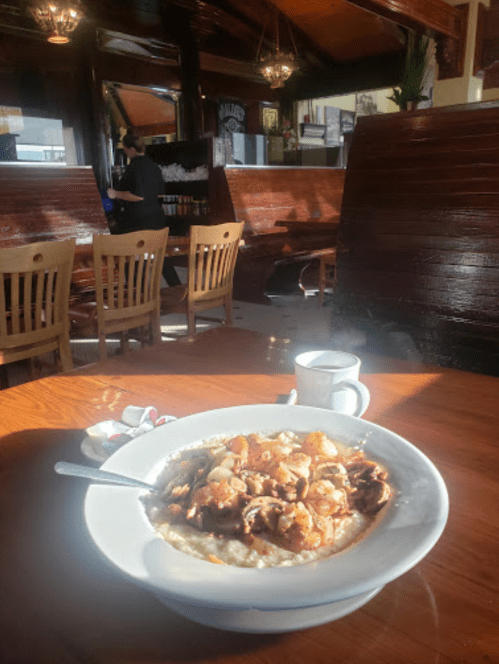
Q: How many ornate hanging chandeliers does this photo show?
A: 2